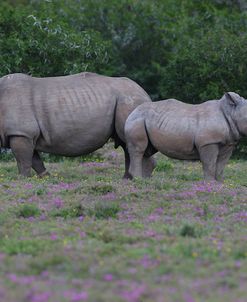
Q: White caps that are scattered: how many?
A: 0